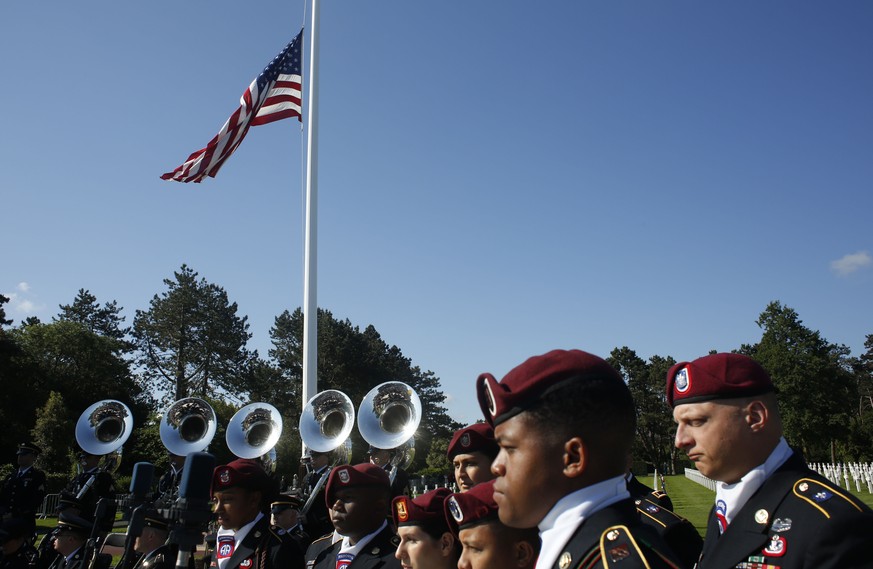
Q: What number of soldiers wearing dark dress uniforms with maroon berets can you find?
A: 7